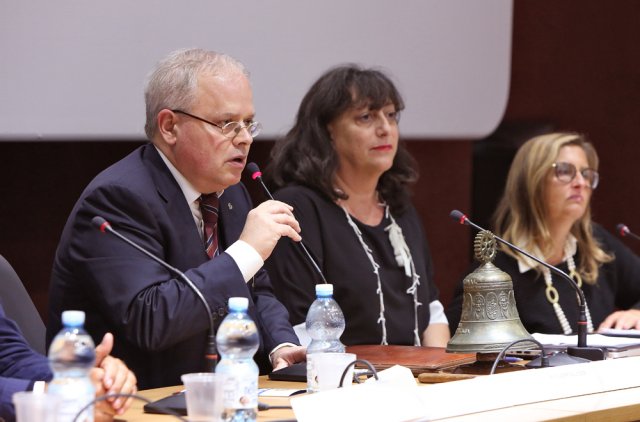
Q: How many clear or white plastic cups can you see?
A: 3